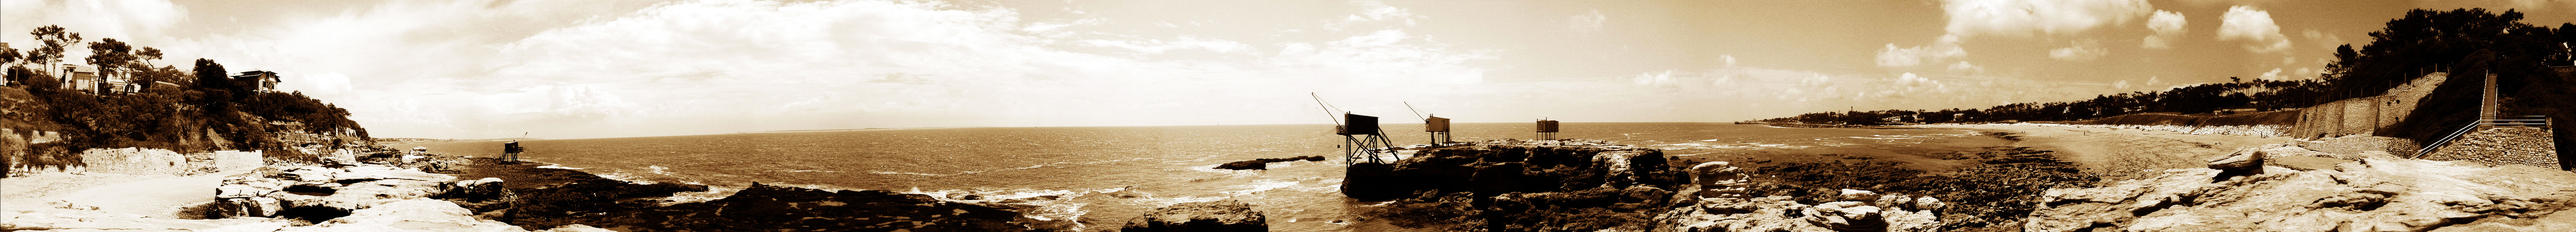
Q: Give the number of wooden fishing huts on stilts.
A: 4